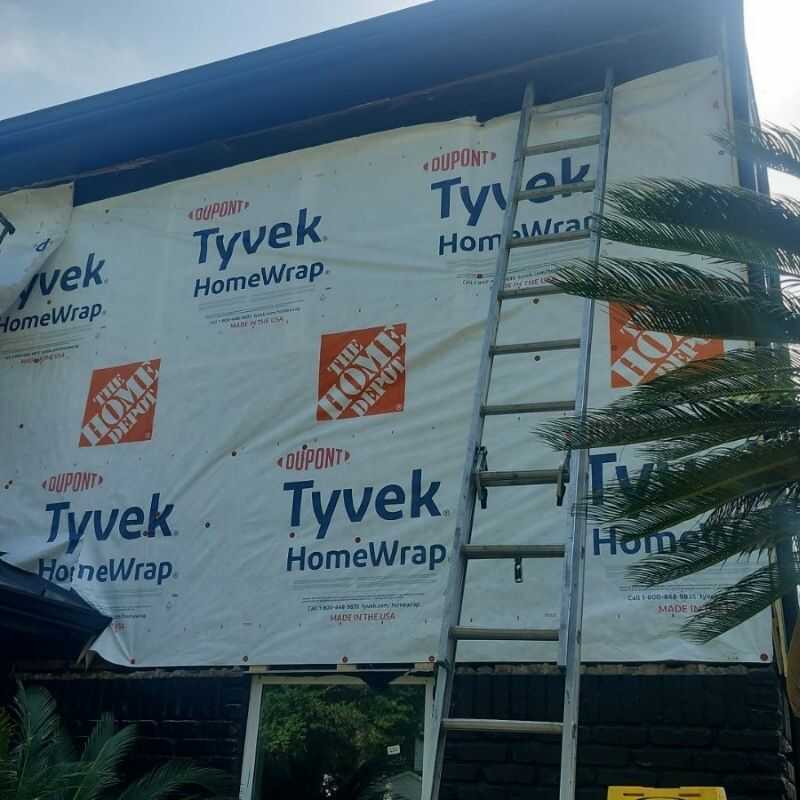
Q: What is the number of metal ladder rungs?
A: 11